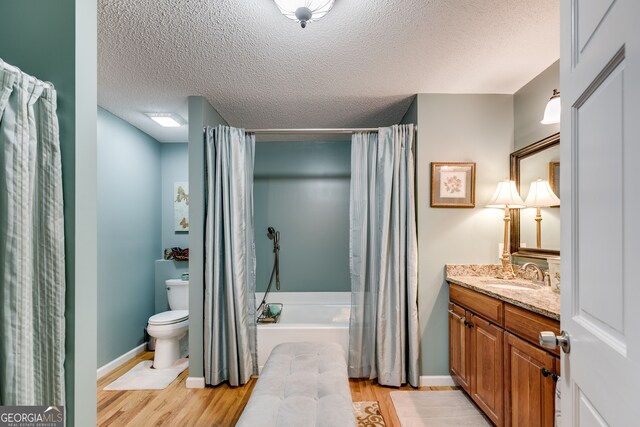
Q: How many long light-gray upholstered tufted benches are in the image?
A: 1